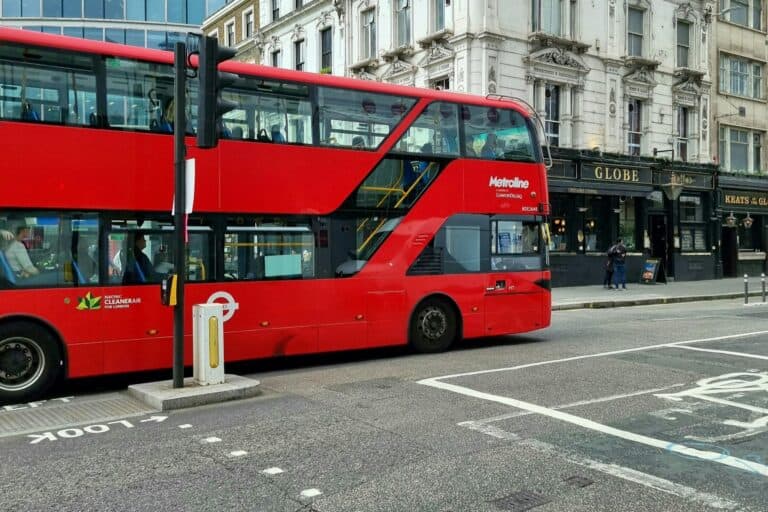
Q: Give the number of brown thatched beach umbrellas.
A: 0